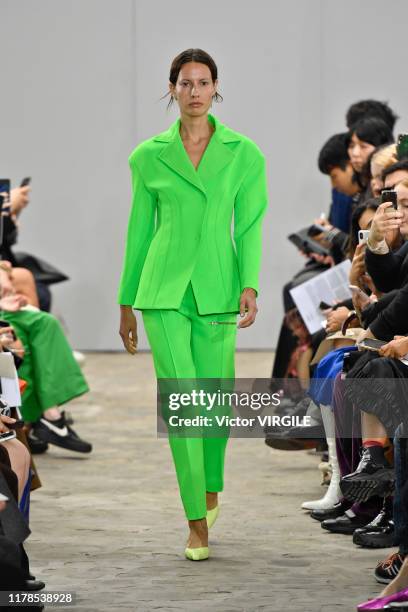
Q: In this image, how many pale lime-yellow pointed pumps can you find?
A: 2